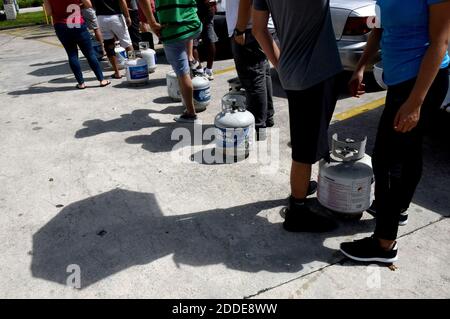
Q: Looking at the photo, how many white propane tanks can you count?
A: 8